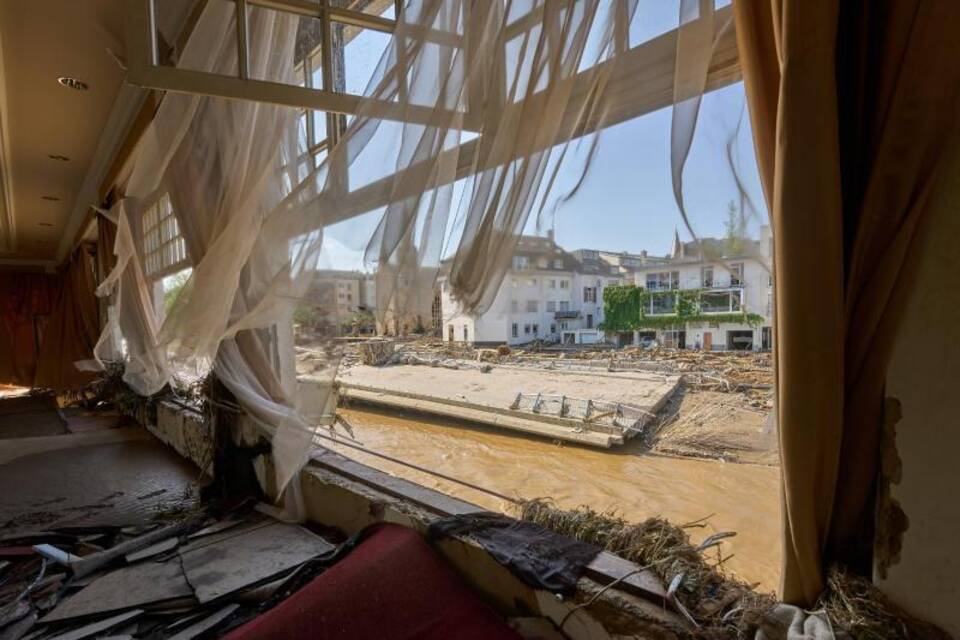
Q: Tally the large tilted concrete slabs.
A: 1